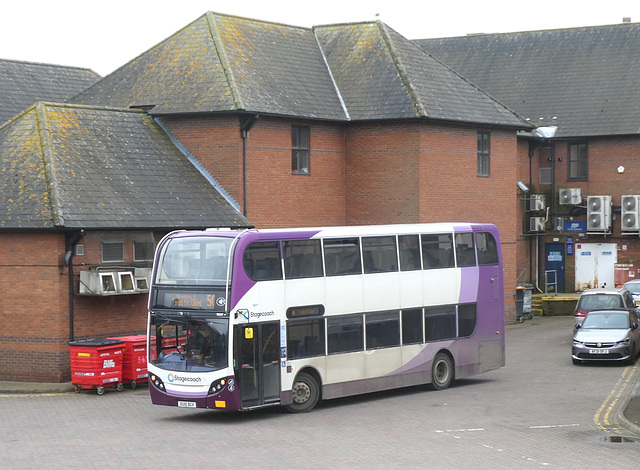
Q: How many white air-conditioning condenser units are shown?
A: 5